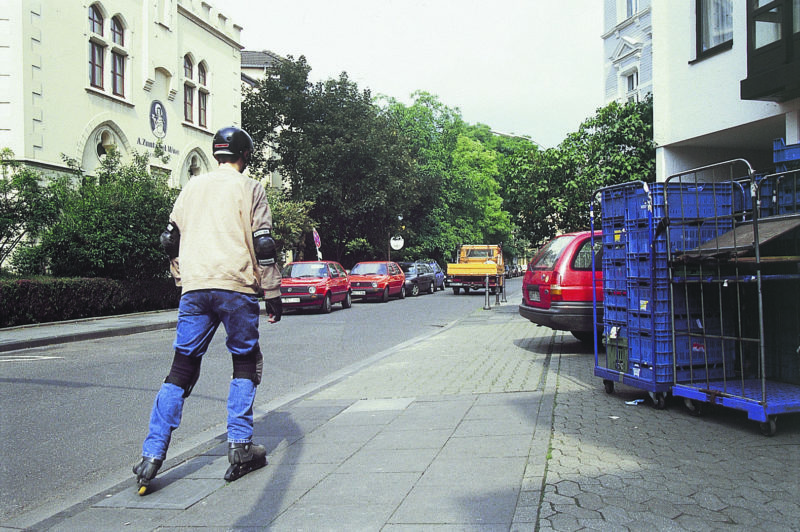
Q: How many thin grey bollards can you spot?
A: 3